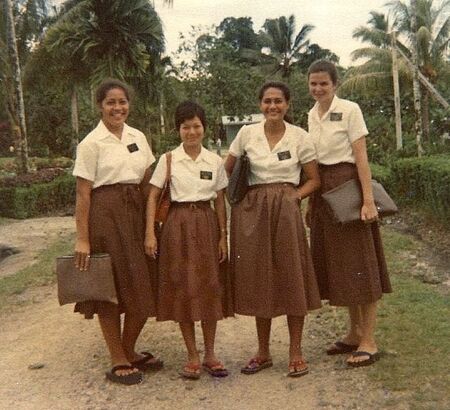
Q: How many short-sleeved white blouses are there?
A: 4